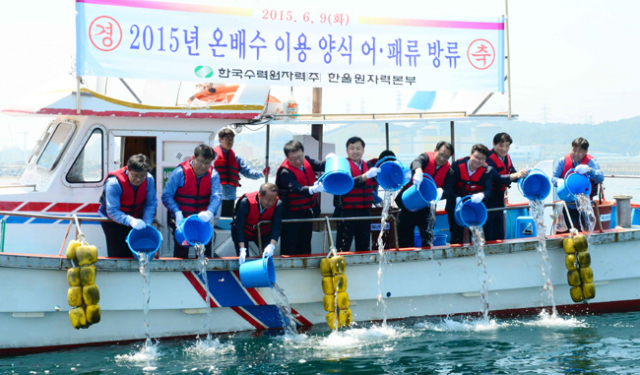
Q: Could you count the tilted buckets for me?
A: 9